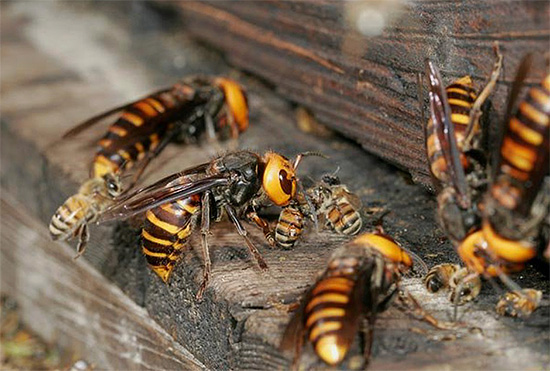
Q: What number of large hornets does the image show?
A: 5